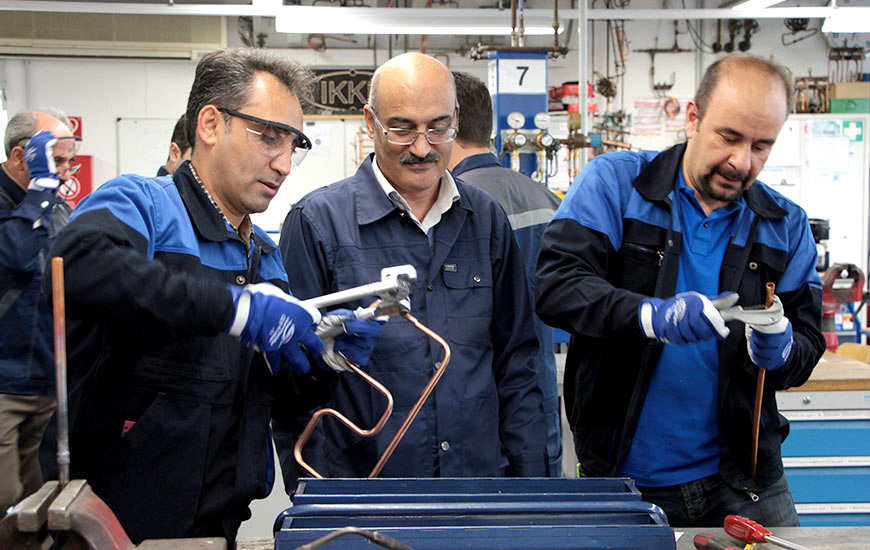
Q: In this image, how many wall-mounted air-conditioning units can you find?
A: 1